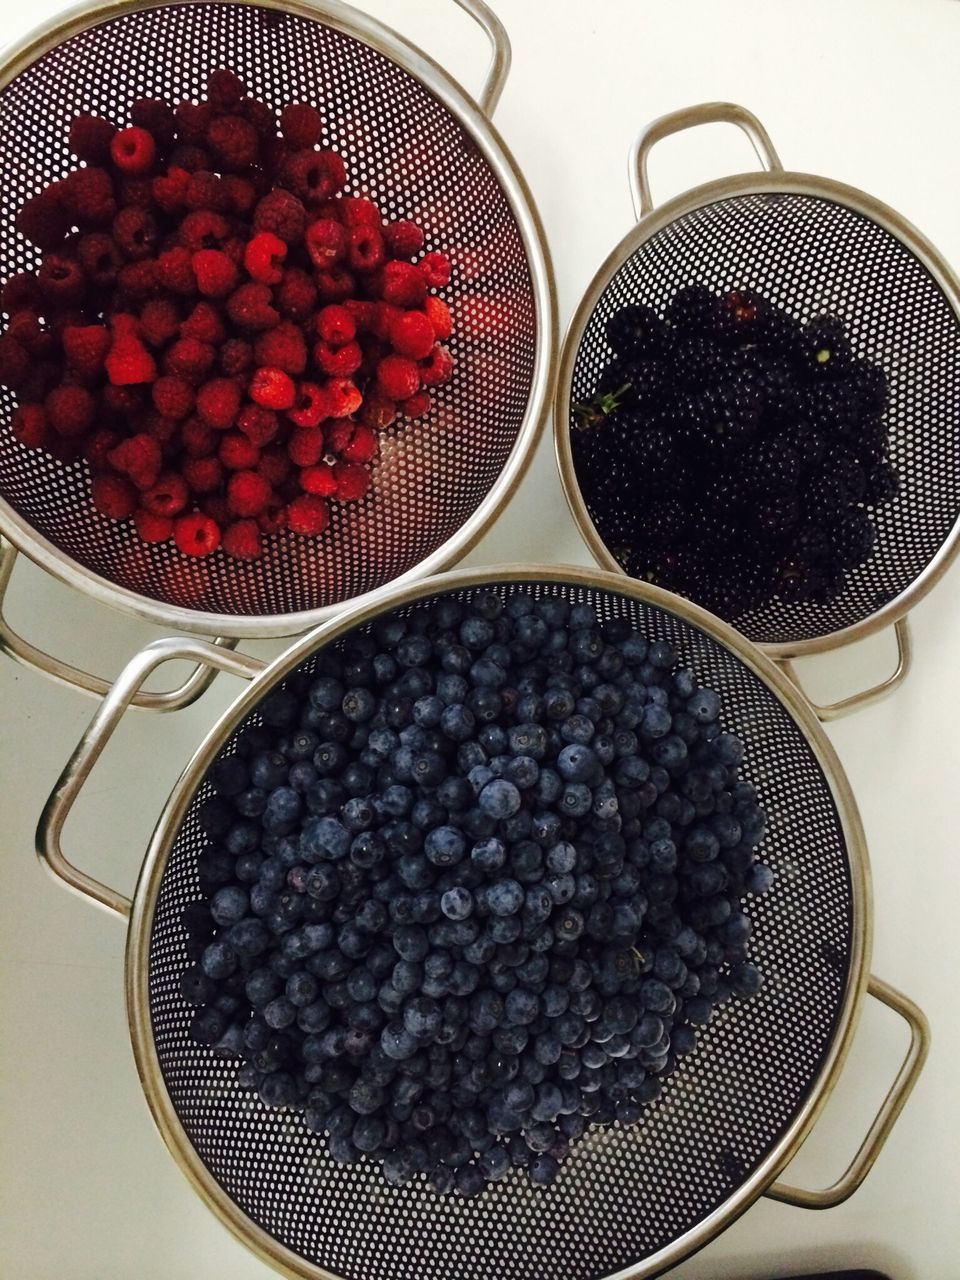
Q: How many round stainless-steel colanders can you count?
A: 3